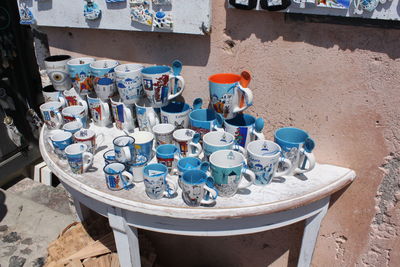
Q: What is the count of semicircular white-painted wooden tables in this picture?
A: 1